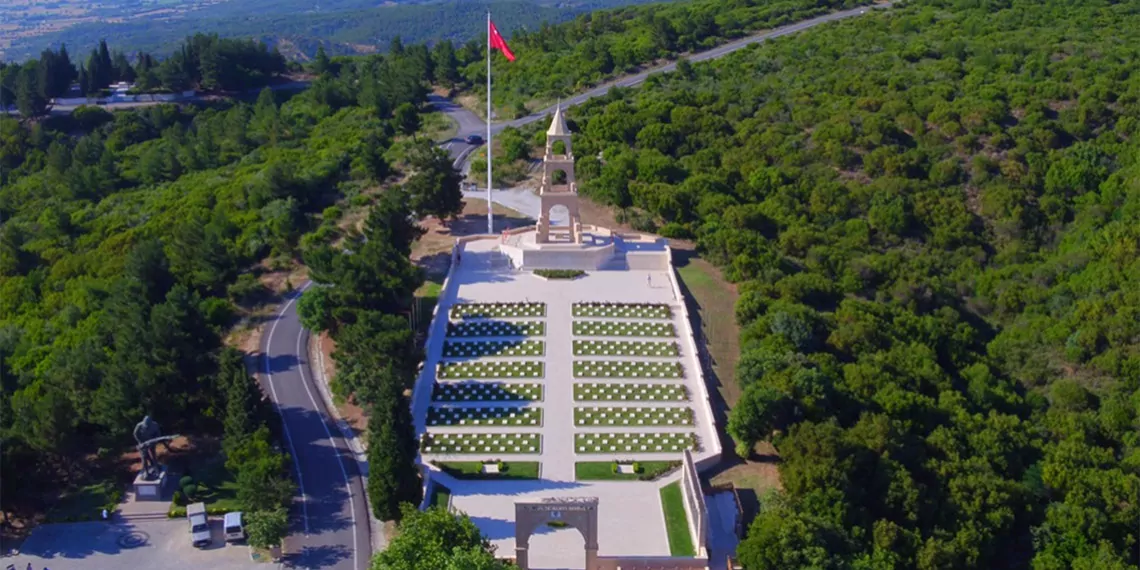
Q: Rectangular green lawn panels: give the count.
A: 14